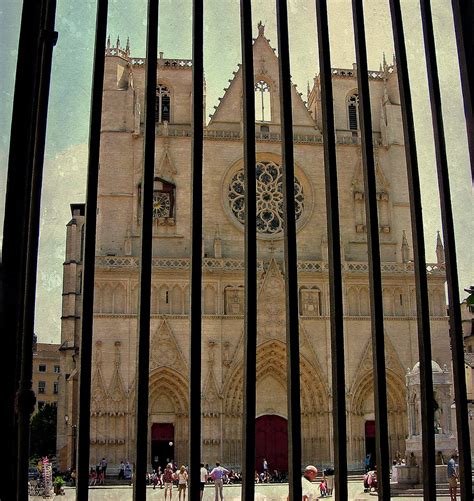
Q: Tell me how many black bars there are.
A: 11